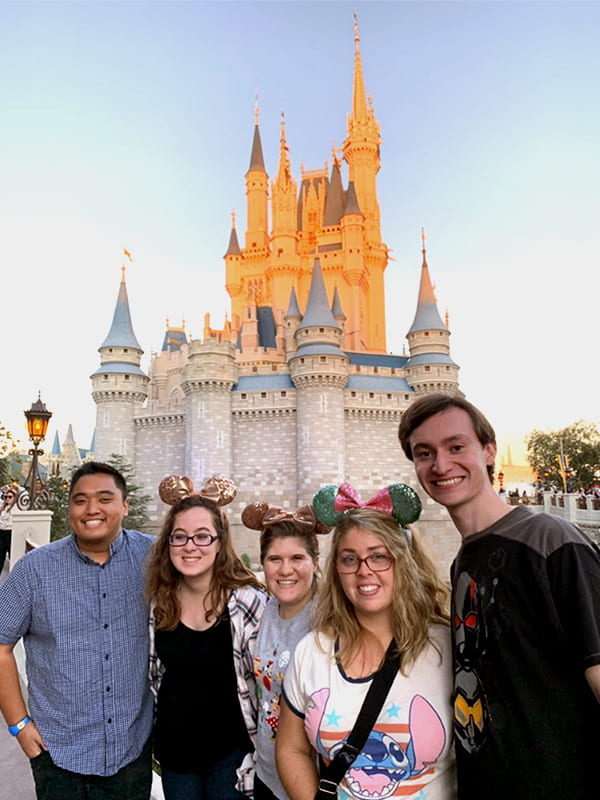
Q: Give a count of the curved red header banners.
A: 0